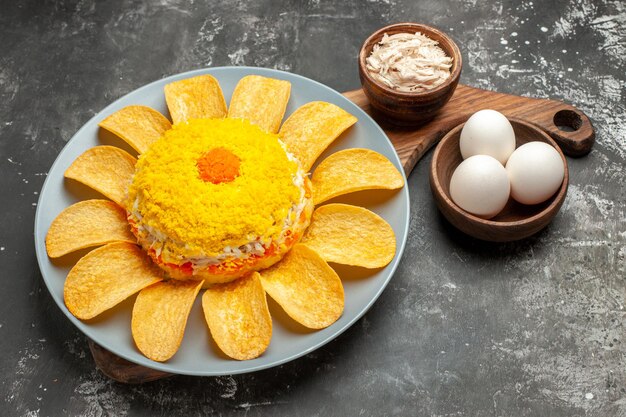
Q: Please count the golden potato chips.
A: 12